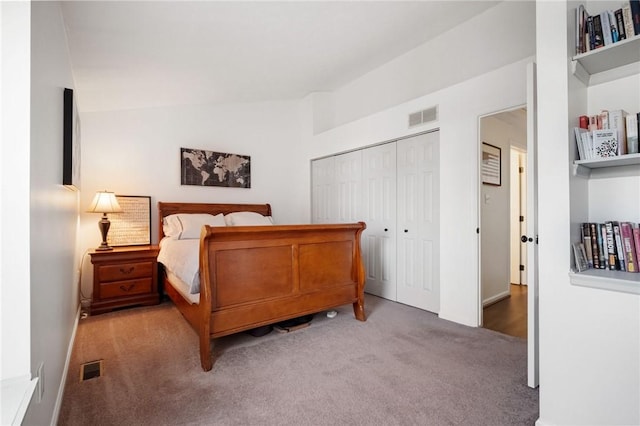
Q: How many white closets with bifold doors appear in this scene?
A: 1